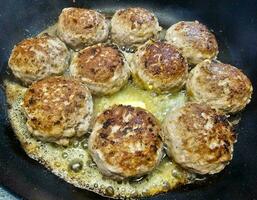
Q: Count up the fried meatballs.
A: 10